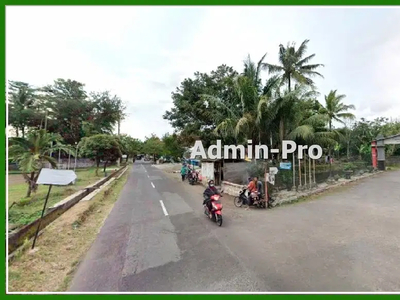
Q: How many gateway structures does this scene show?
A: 1